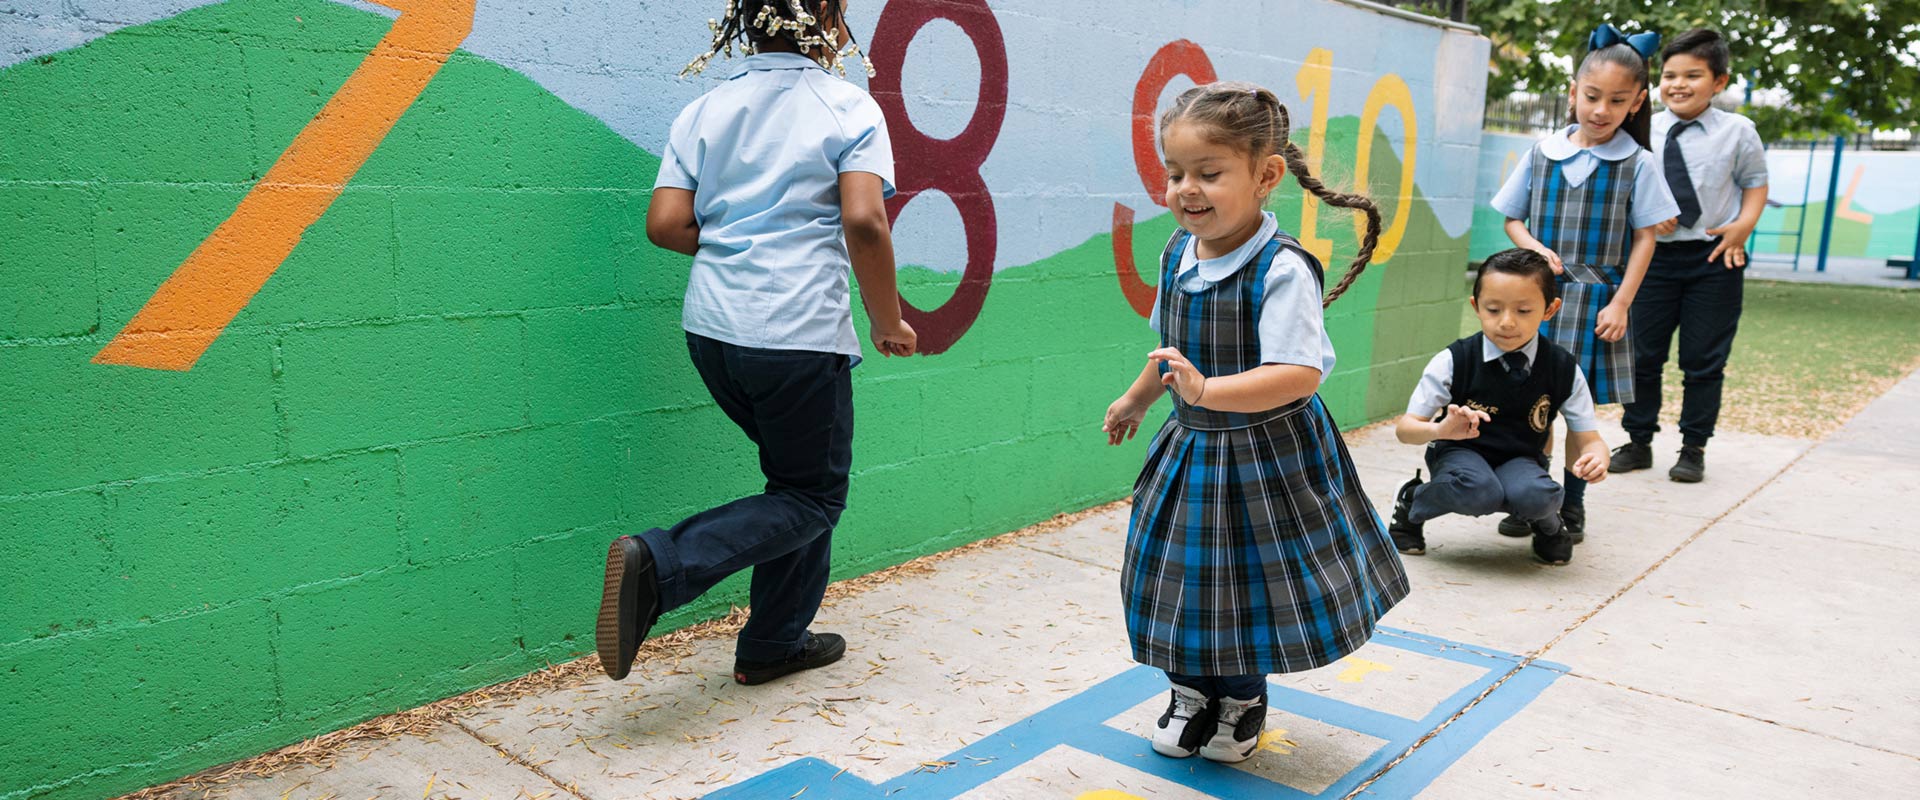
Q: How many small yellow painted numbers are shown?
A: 3